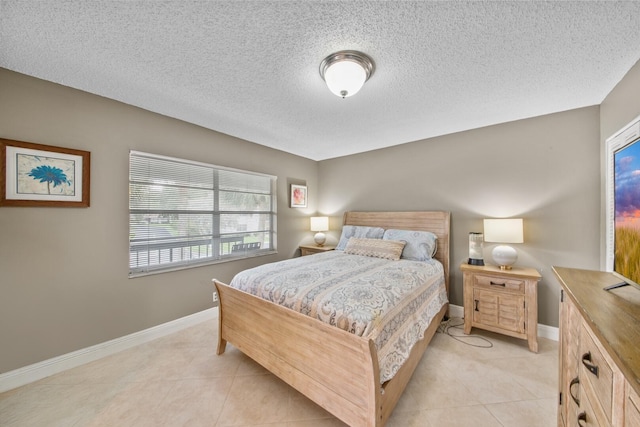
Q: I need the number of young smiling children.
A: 0